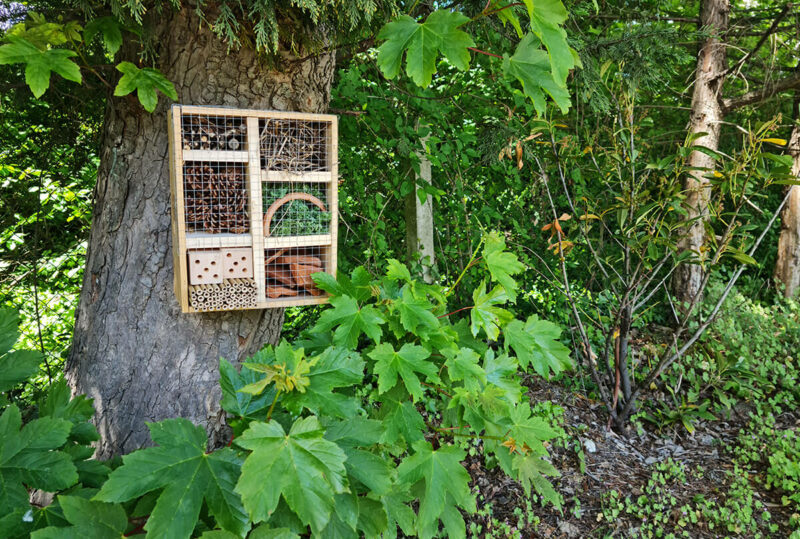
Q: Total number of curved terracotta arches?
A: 1